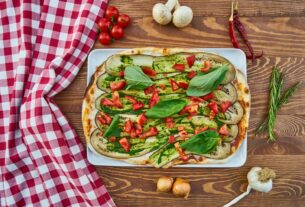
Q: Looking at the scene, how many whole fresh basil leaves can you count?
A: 5